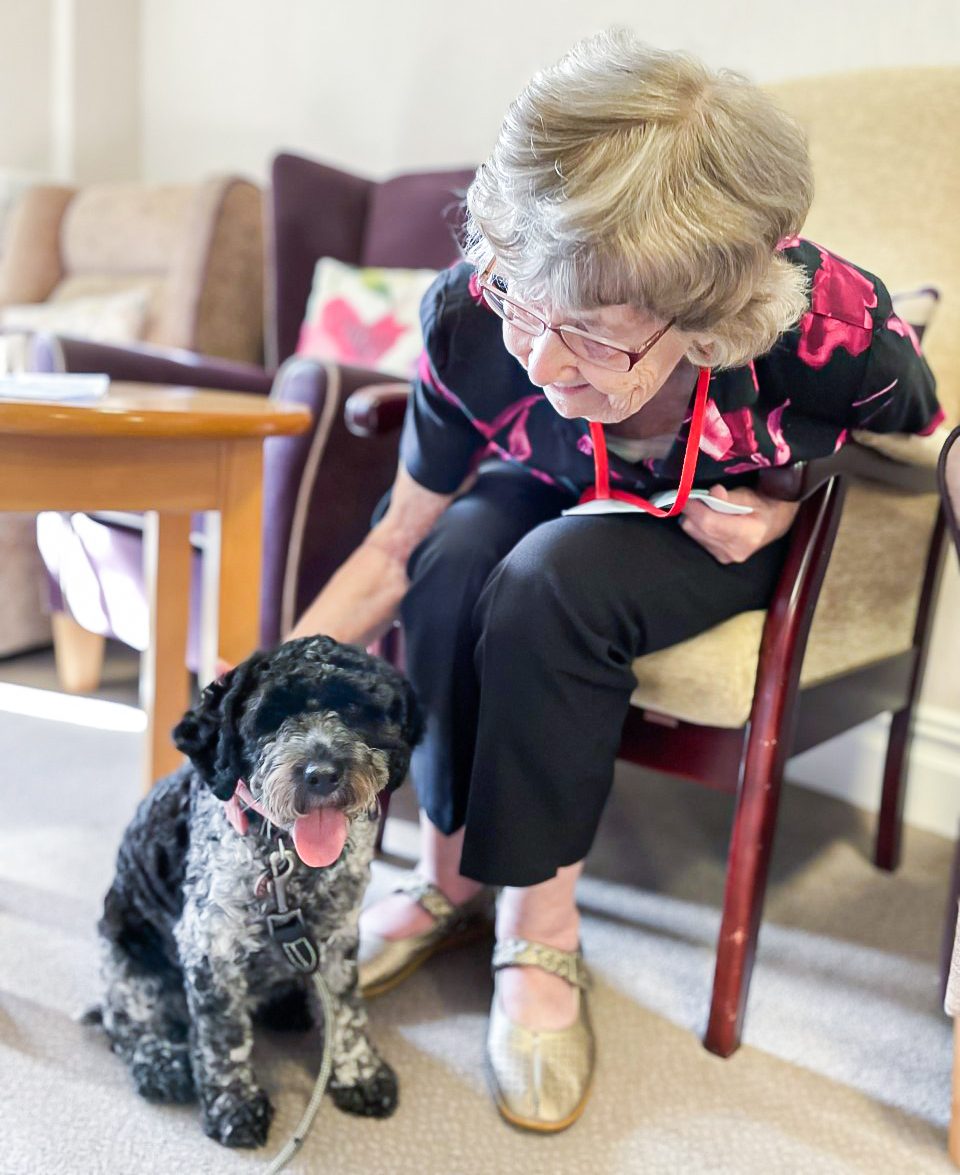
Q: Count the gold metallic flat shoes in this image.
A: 2